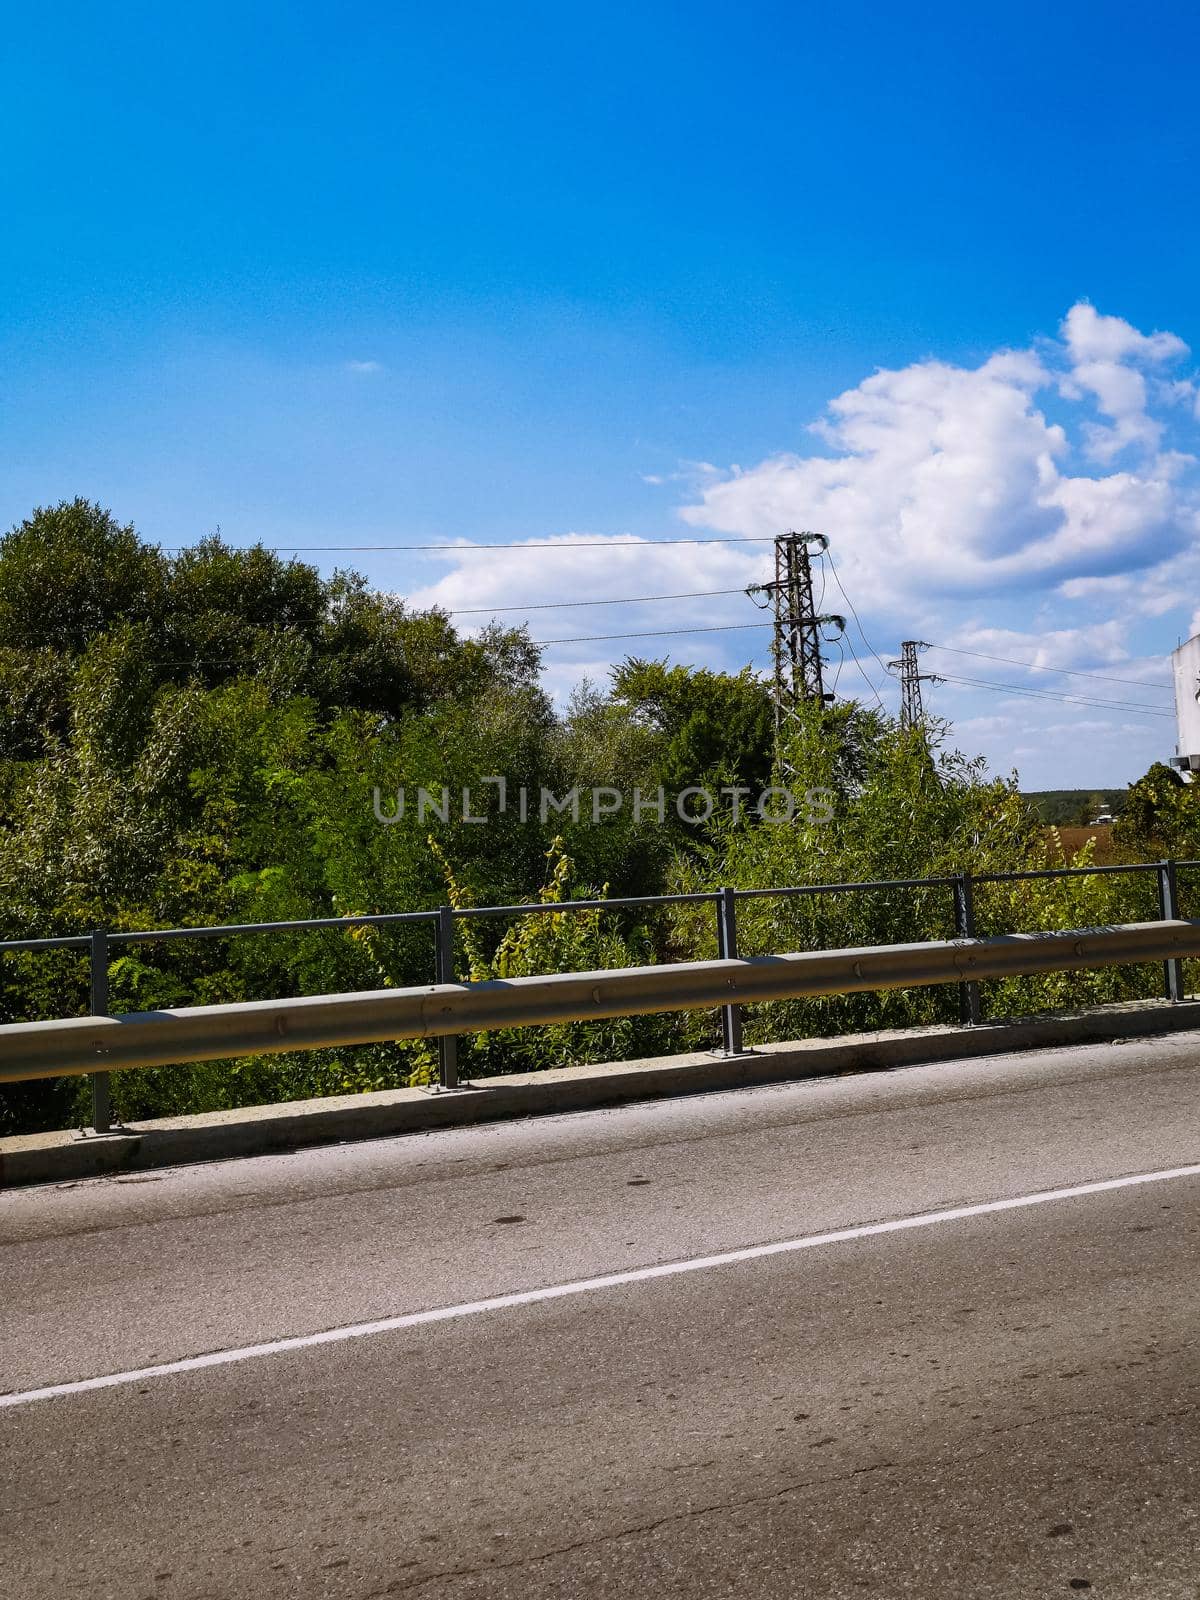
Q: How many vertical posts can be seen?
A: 5